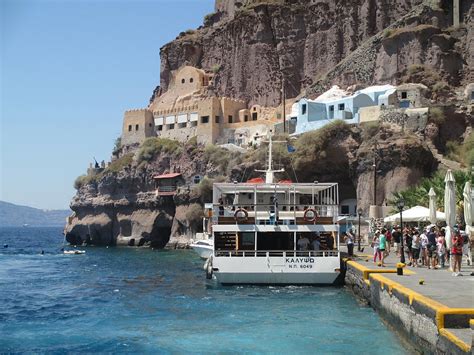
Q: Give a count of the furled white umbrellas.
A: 3